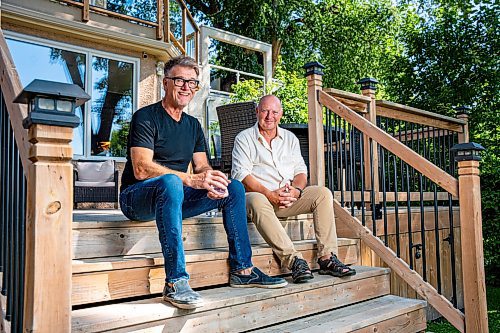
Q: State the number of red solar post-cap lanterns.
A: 0